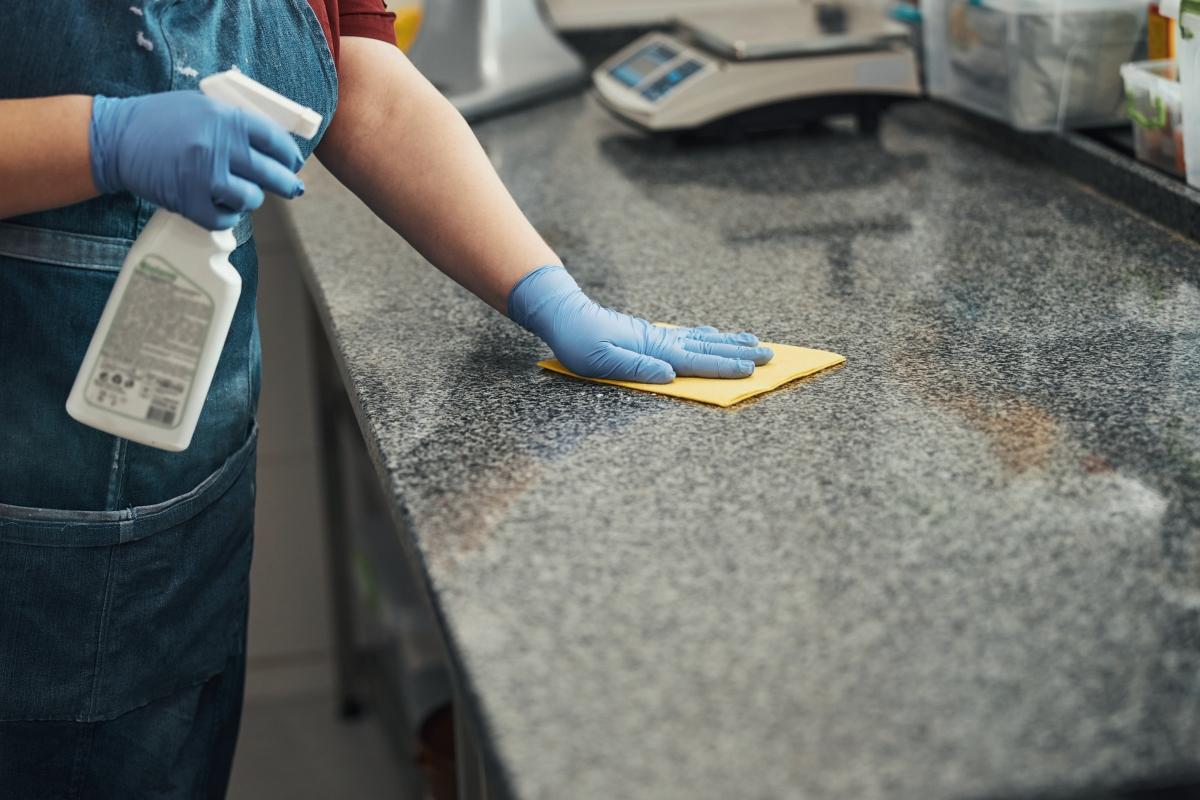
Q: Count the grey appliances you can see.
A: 2